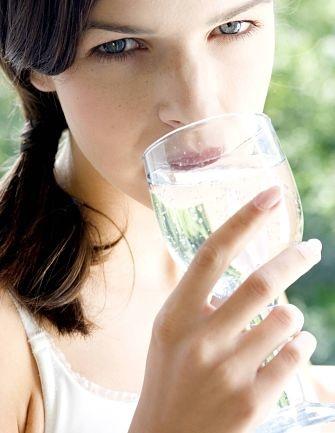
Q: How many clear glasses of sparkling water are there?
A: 1